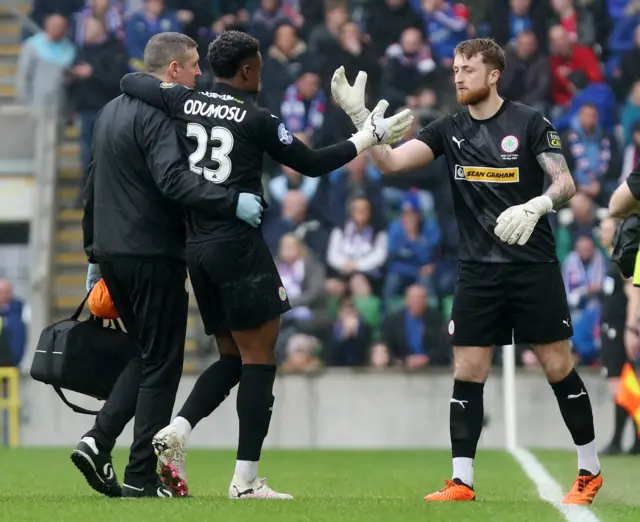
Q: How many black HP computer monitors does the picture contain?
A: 0